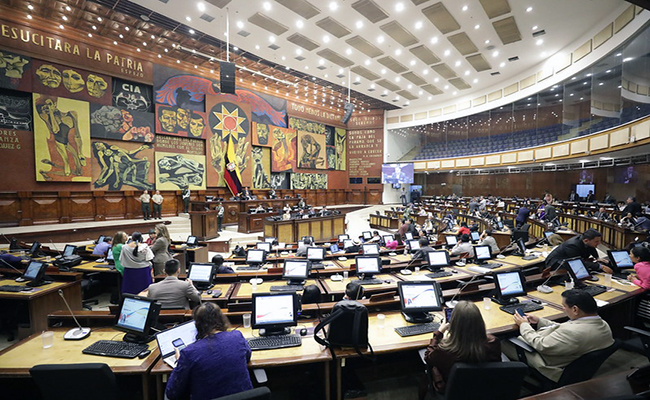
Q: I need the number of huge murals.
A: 1